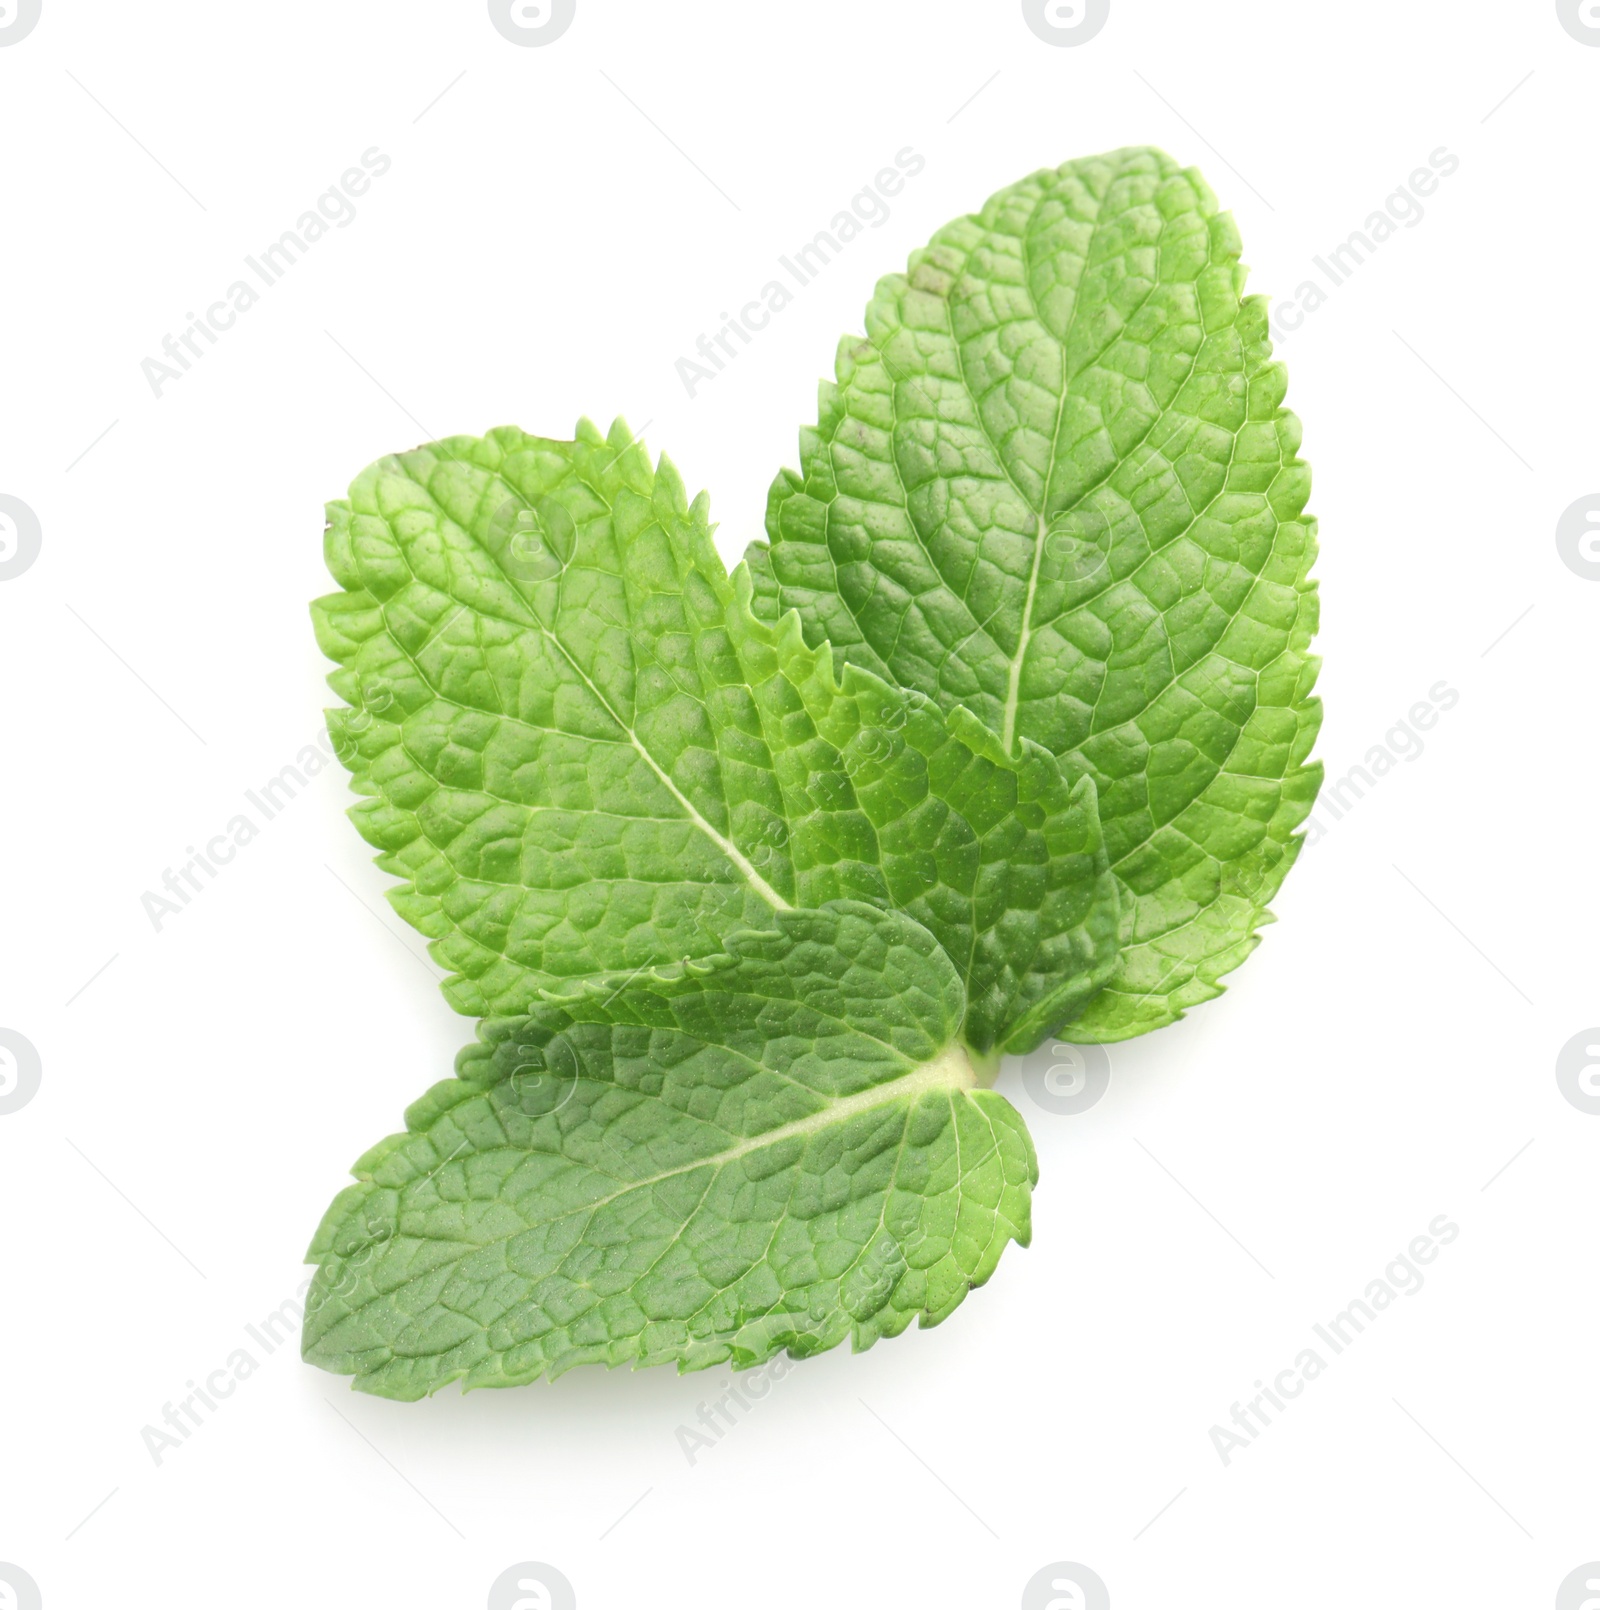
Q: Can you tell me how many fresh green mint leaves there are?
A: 3